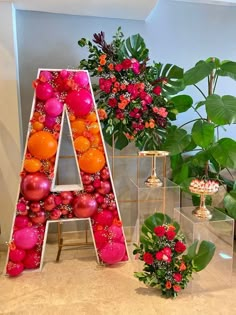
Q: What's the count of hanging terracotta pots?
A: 0